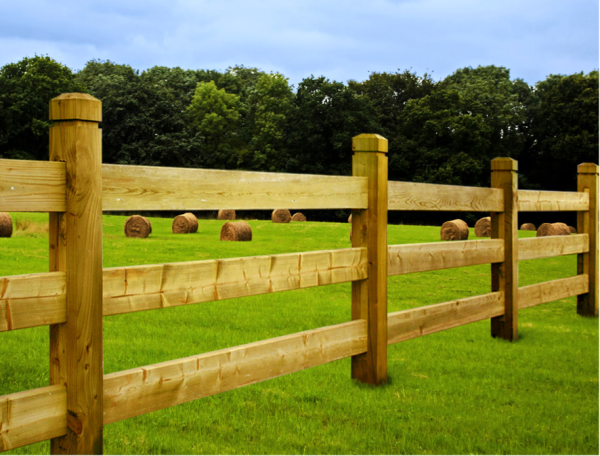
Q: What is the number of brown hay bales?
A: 12